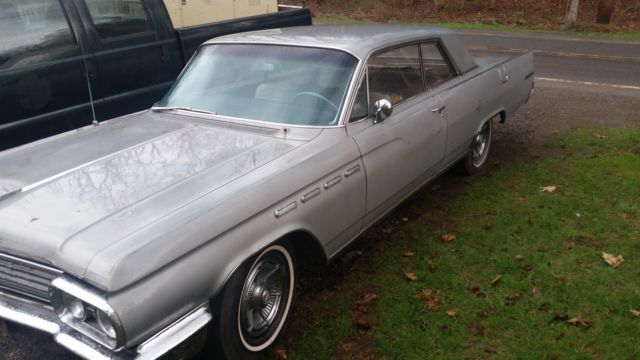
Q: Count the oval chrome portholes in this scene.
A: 4